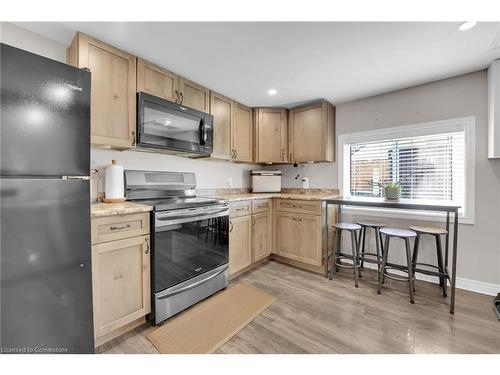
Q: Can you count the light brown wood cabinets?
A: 11